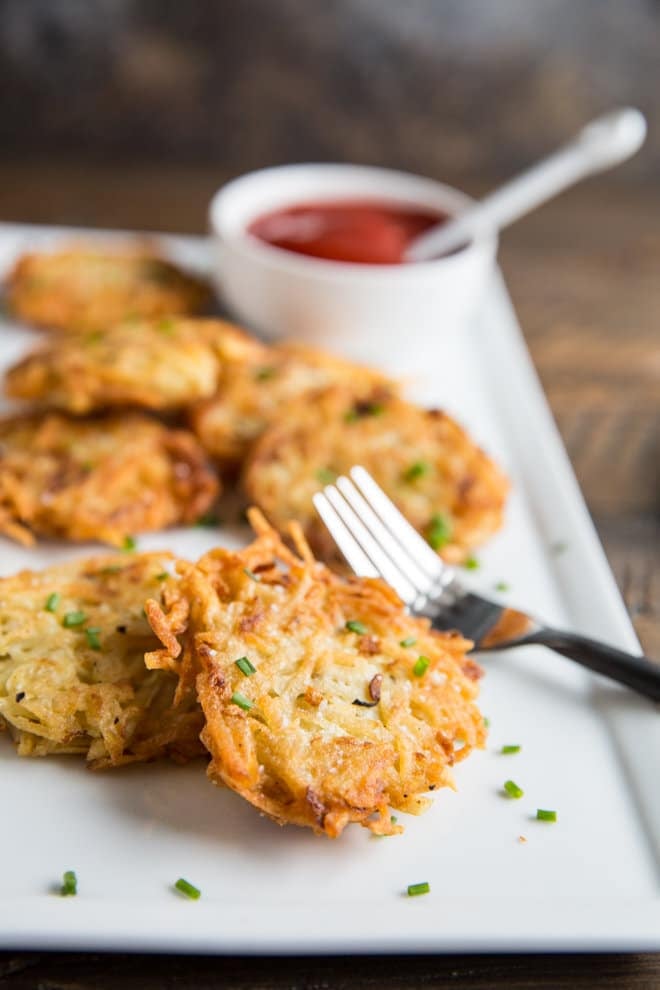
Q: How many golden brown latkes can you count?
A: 7